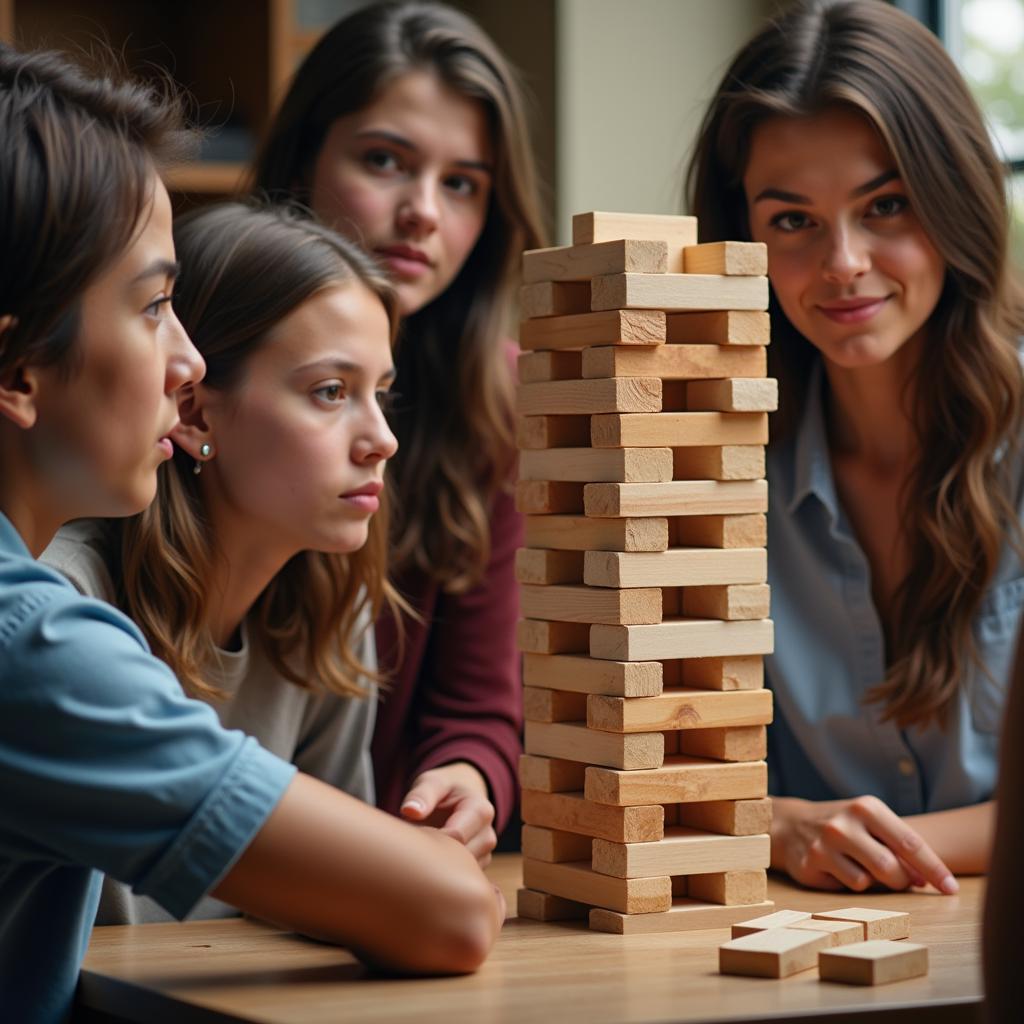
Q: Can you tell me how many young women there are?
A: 3